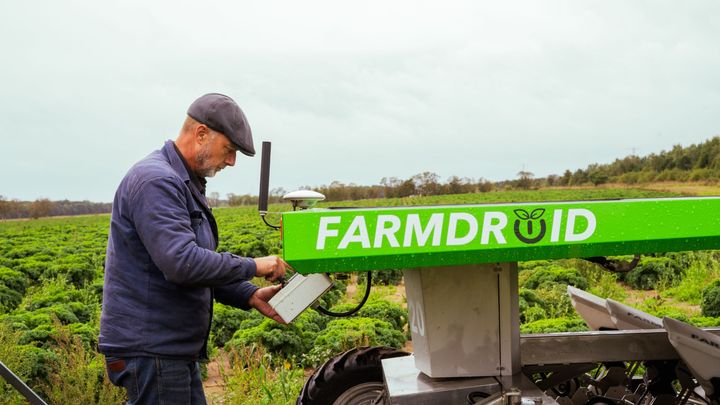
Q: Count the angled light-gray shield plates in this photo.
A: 3